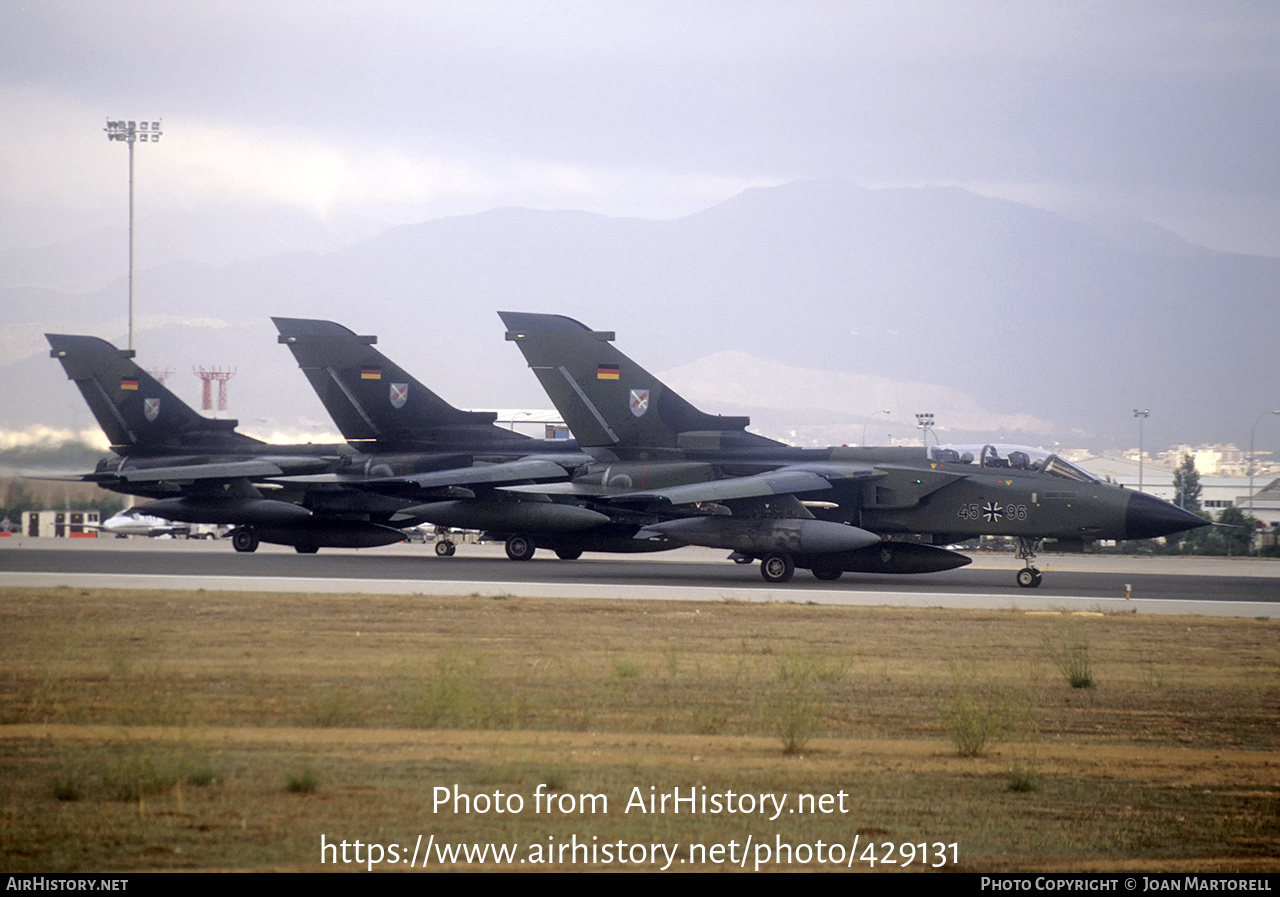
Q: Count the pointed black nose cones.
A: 1